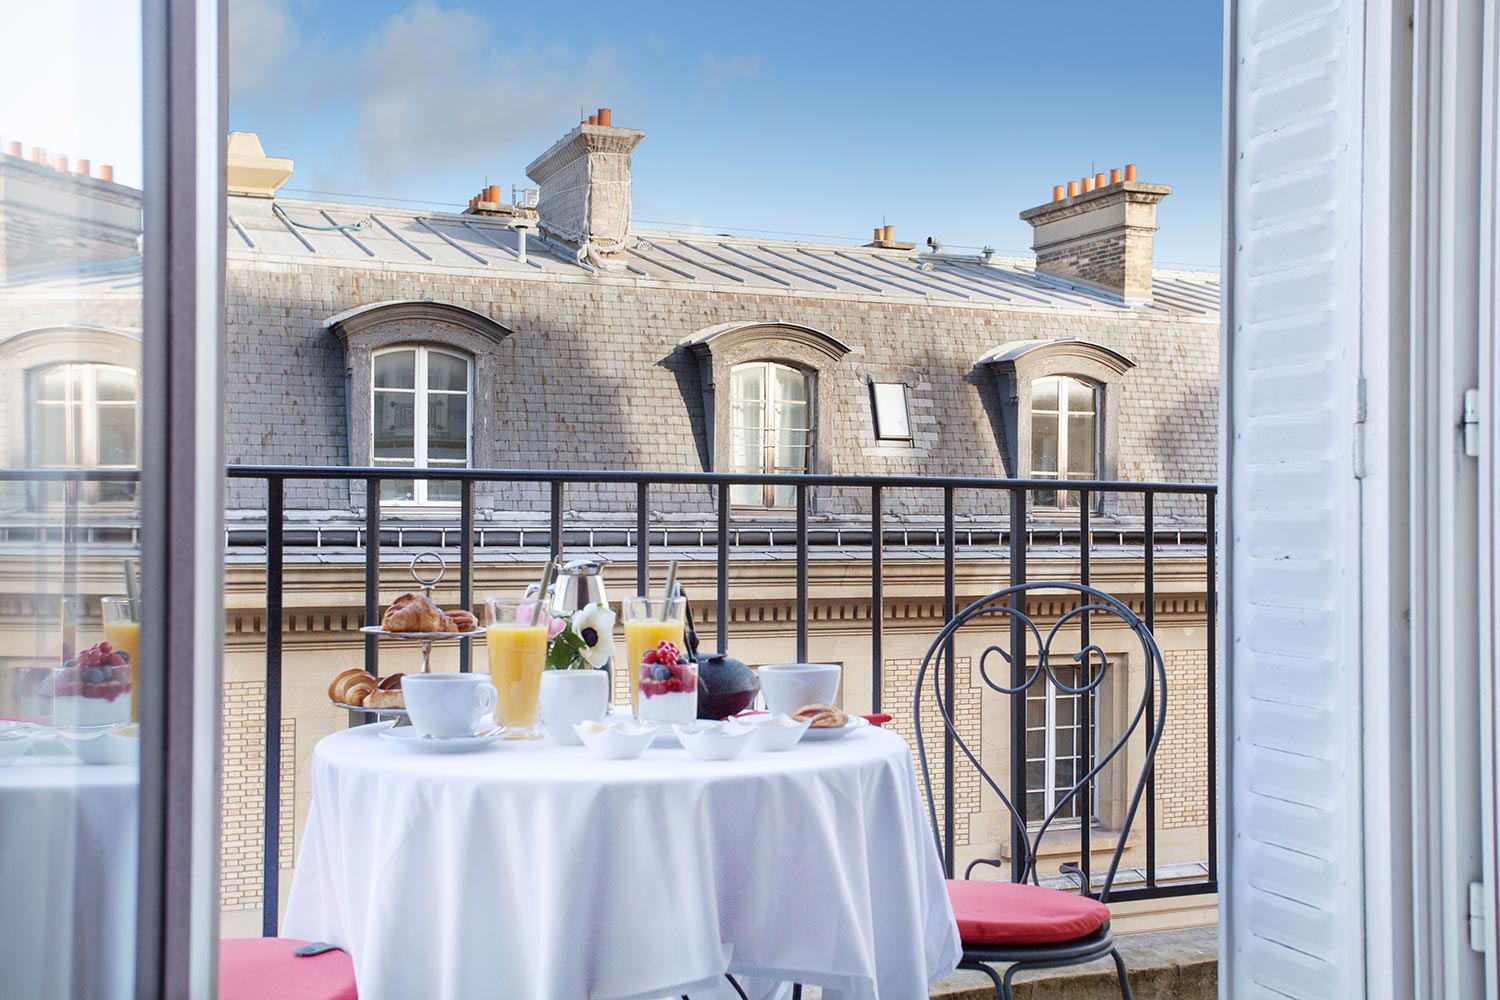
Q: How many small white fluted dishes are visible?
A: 3